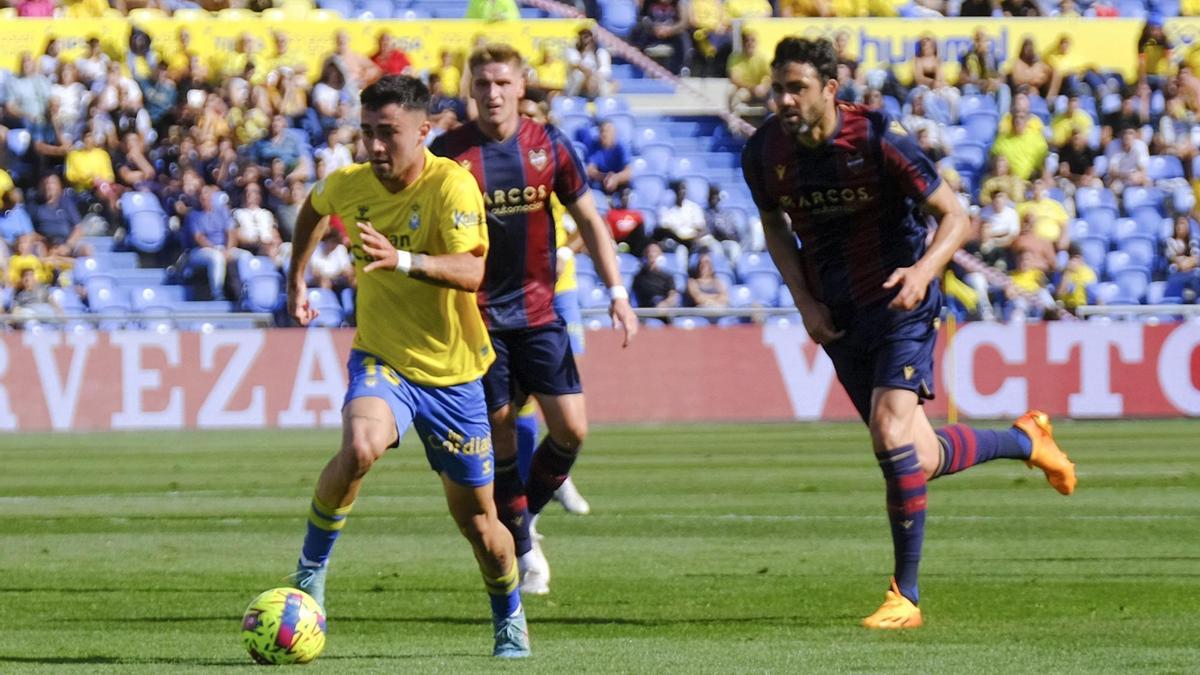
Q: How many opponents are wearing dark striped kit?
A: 2